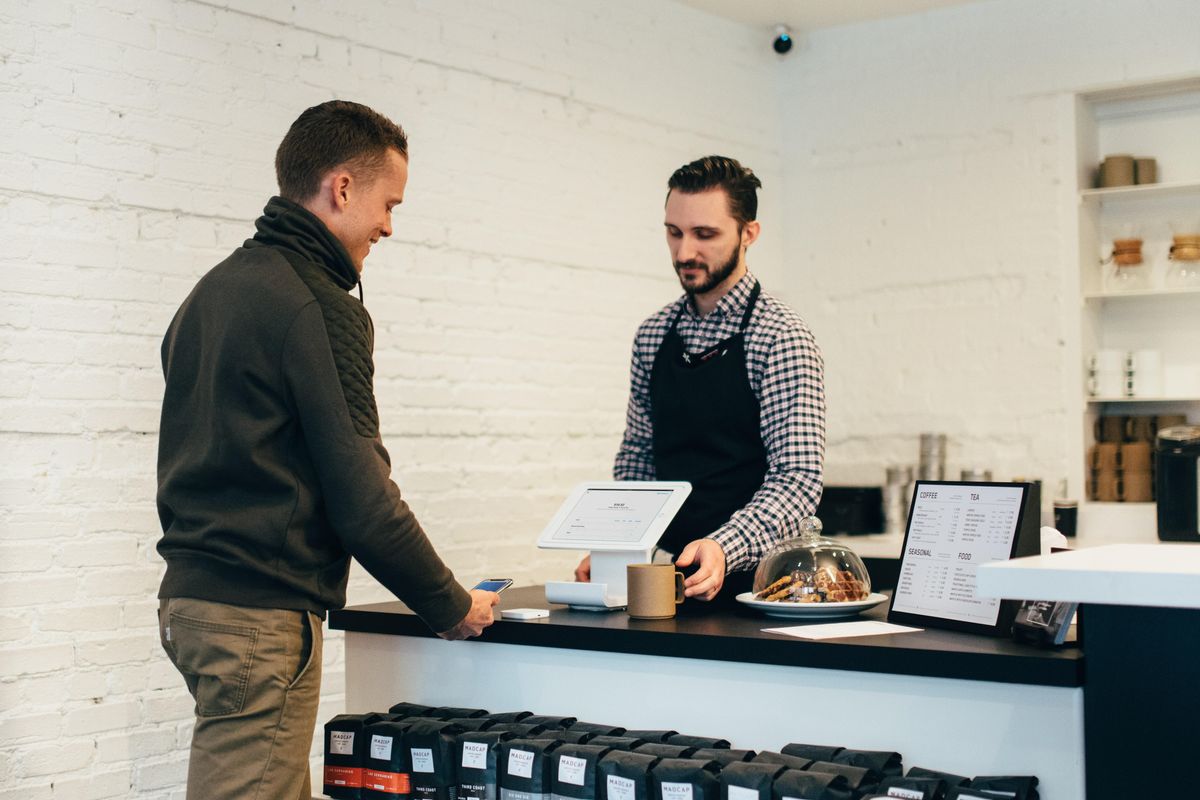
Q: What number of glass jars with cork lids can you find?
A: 2